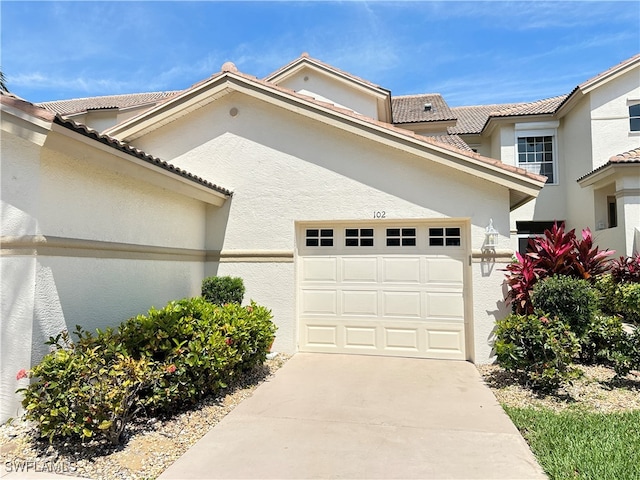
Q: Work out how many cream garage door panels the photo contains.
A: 12